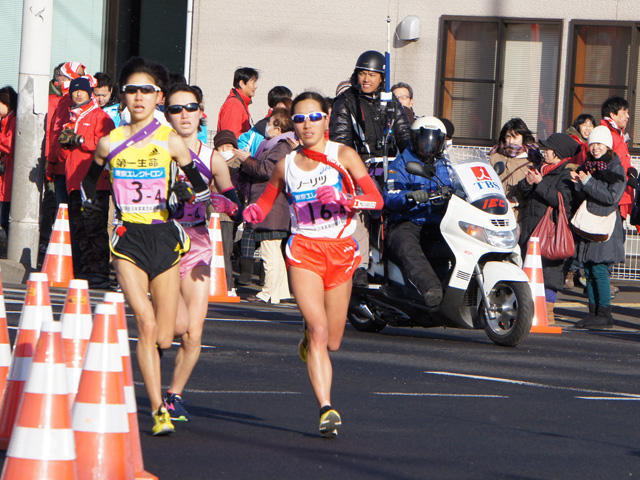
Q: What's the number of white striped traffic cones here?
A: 9